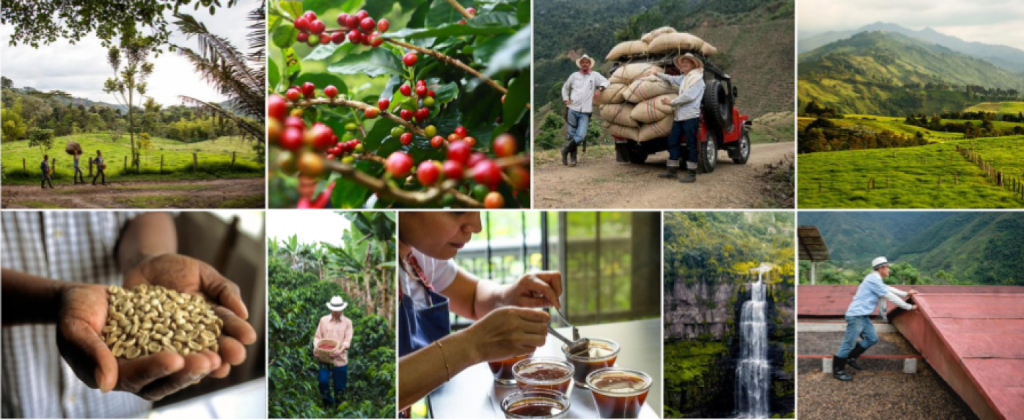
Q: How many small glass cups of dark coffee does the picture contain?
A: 5